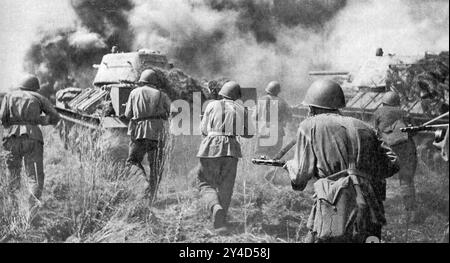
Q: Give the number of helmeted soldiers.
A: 6